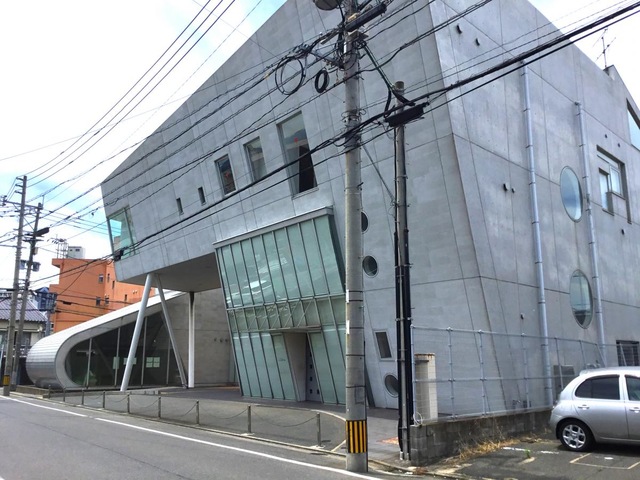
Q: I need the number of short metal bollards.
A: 9